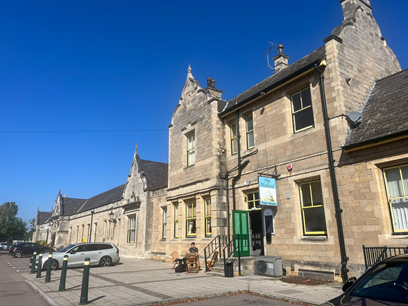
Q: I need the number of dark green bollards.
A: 5